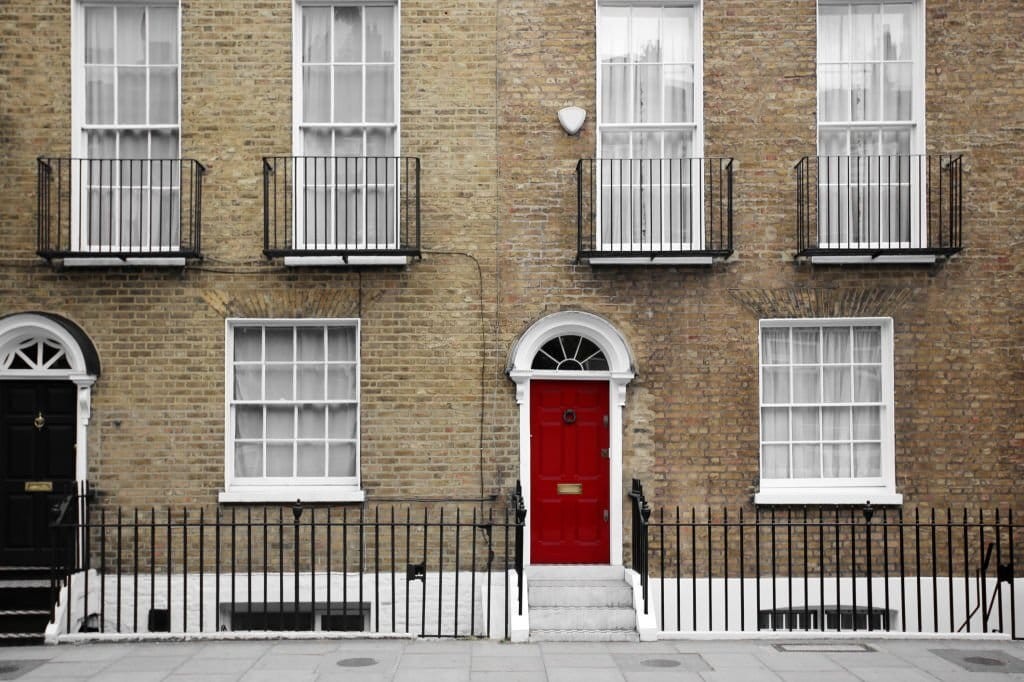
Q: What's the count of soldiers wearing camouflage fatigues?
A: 0